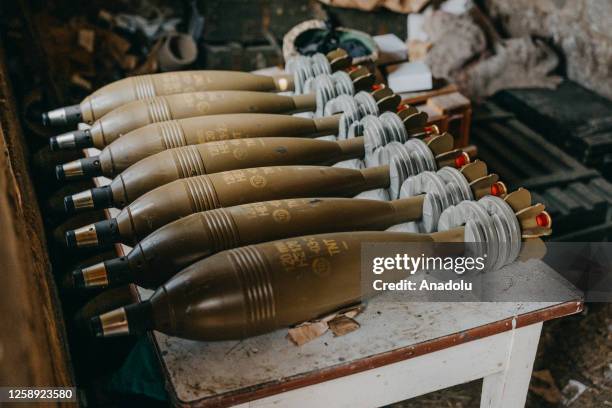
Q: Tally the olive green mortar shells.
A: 7